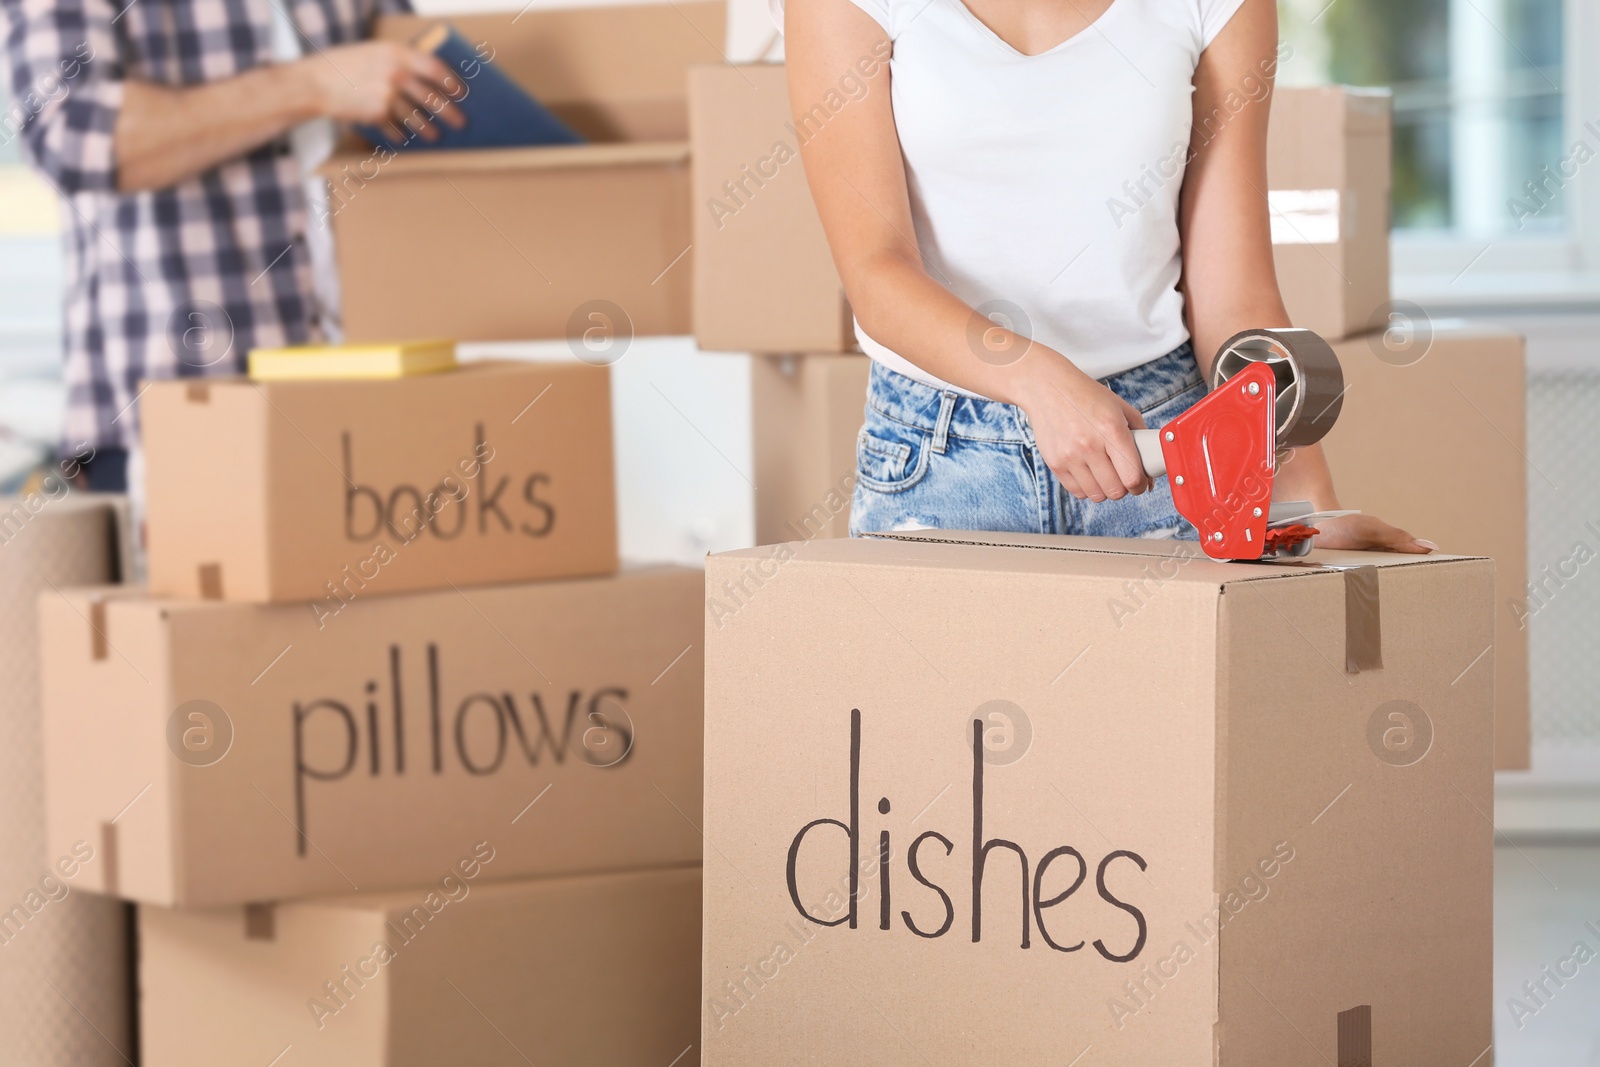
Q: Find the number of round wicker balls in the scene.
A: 0